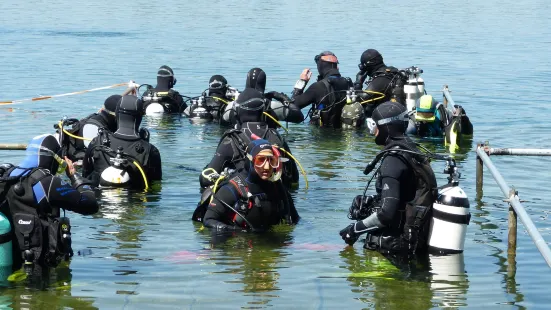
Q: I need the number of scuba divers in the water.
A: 12